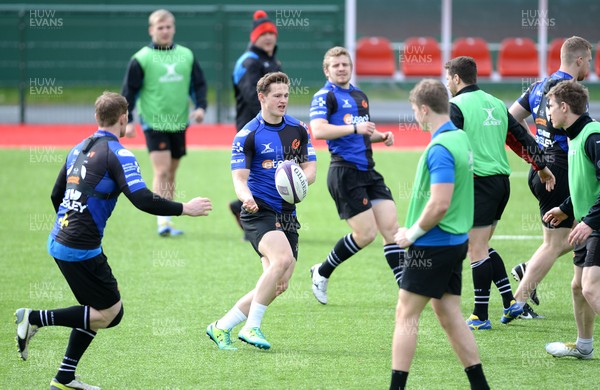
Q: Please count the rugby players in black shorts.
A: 8